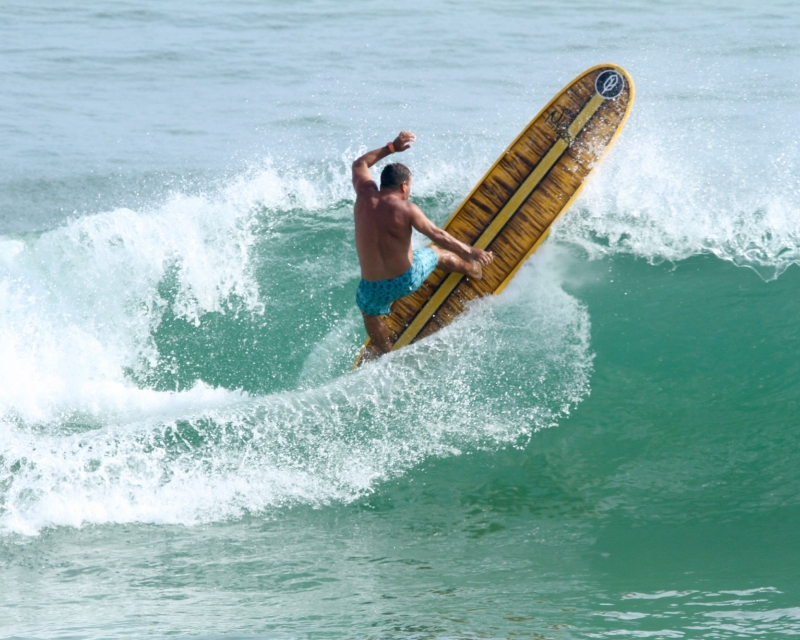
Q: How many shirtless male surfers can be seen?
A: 1